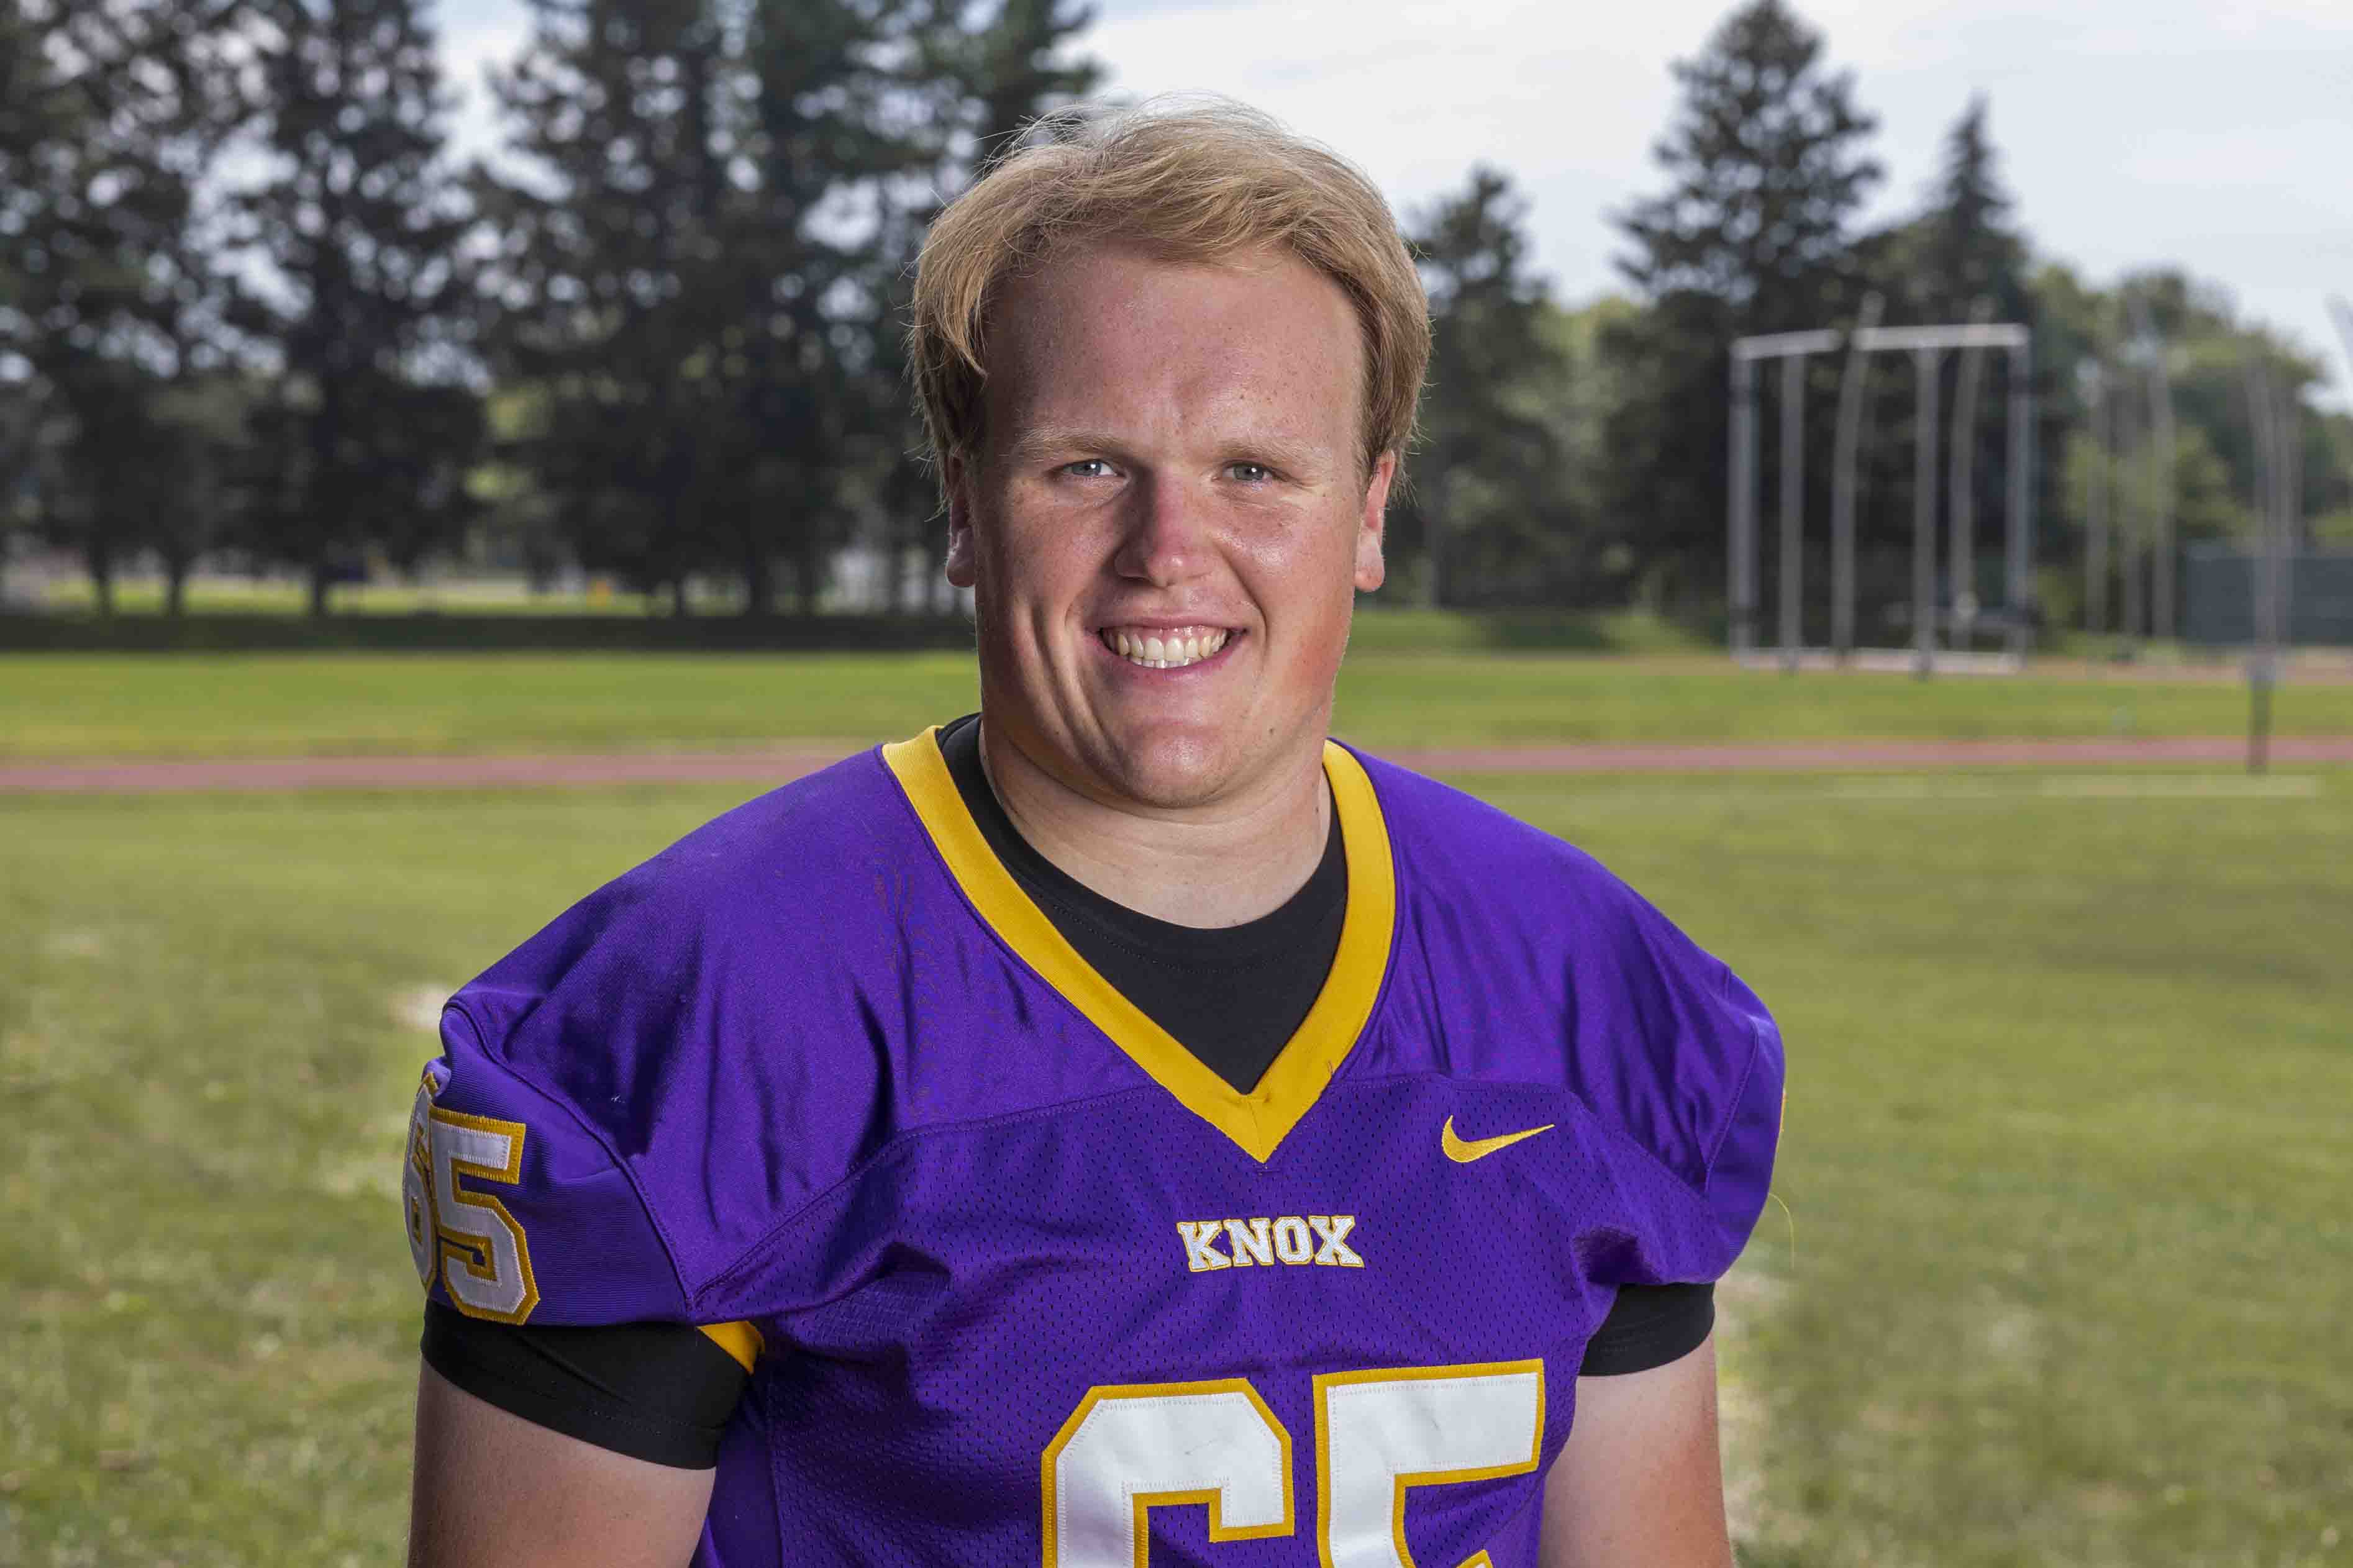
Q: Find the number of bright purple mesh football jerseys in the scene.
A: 1